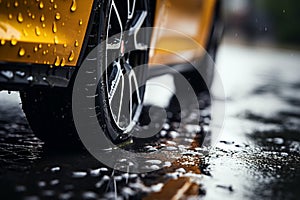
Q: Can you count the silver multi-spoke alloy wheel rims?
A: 1